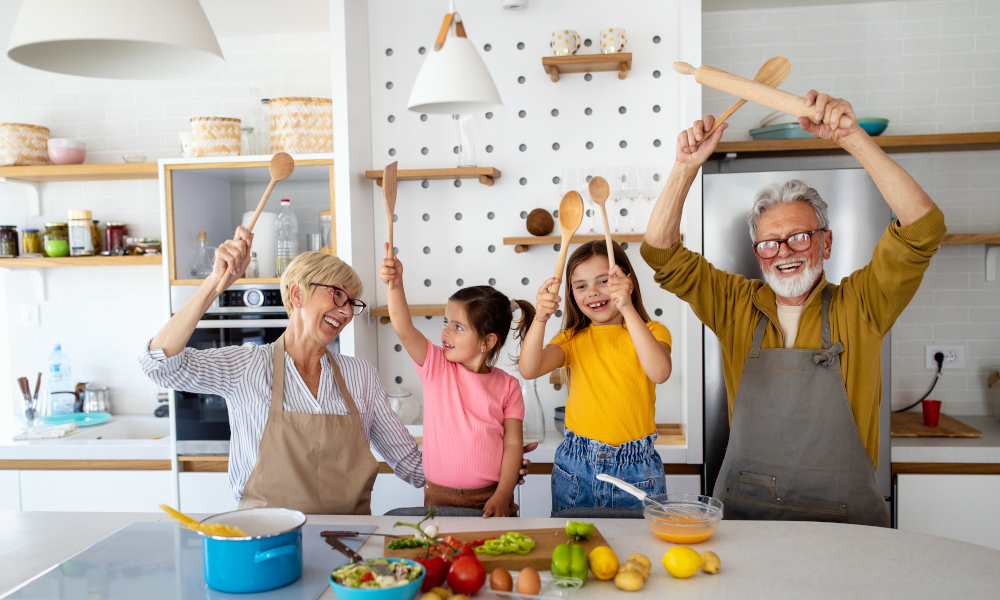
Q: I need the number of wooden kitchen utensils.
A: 6